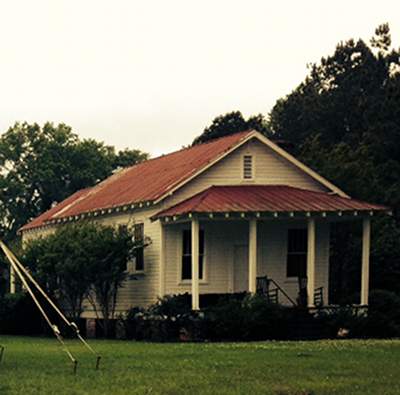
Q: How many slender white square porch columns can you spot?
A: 4